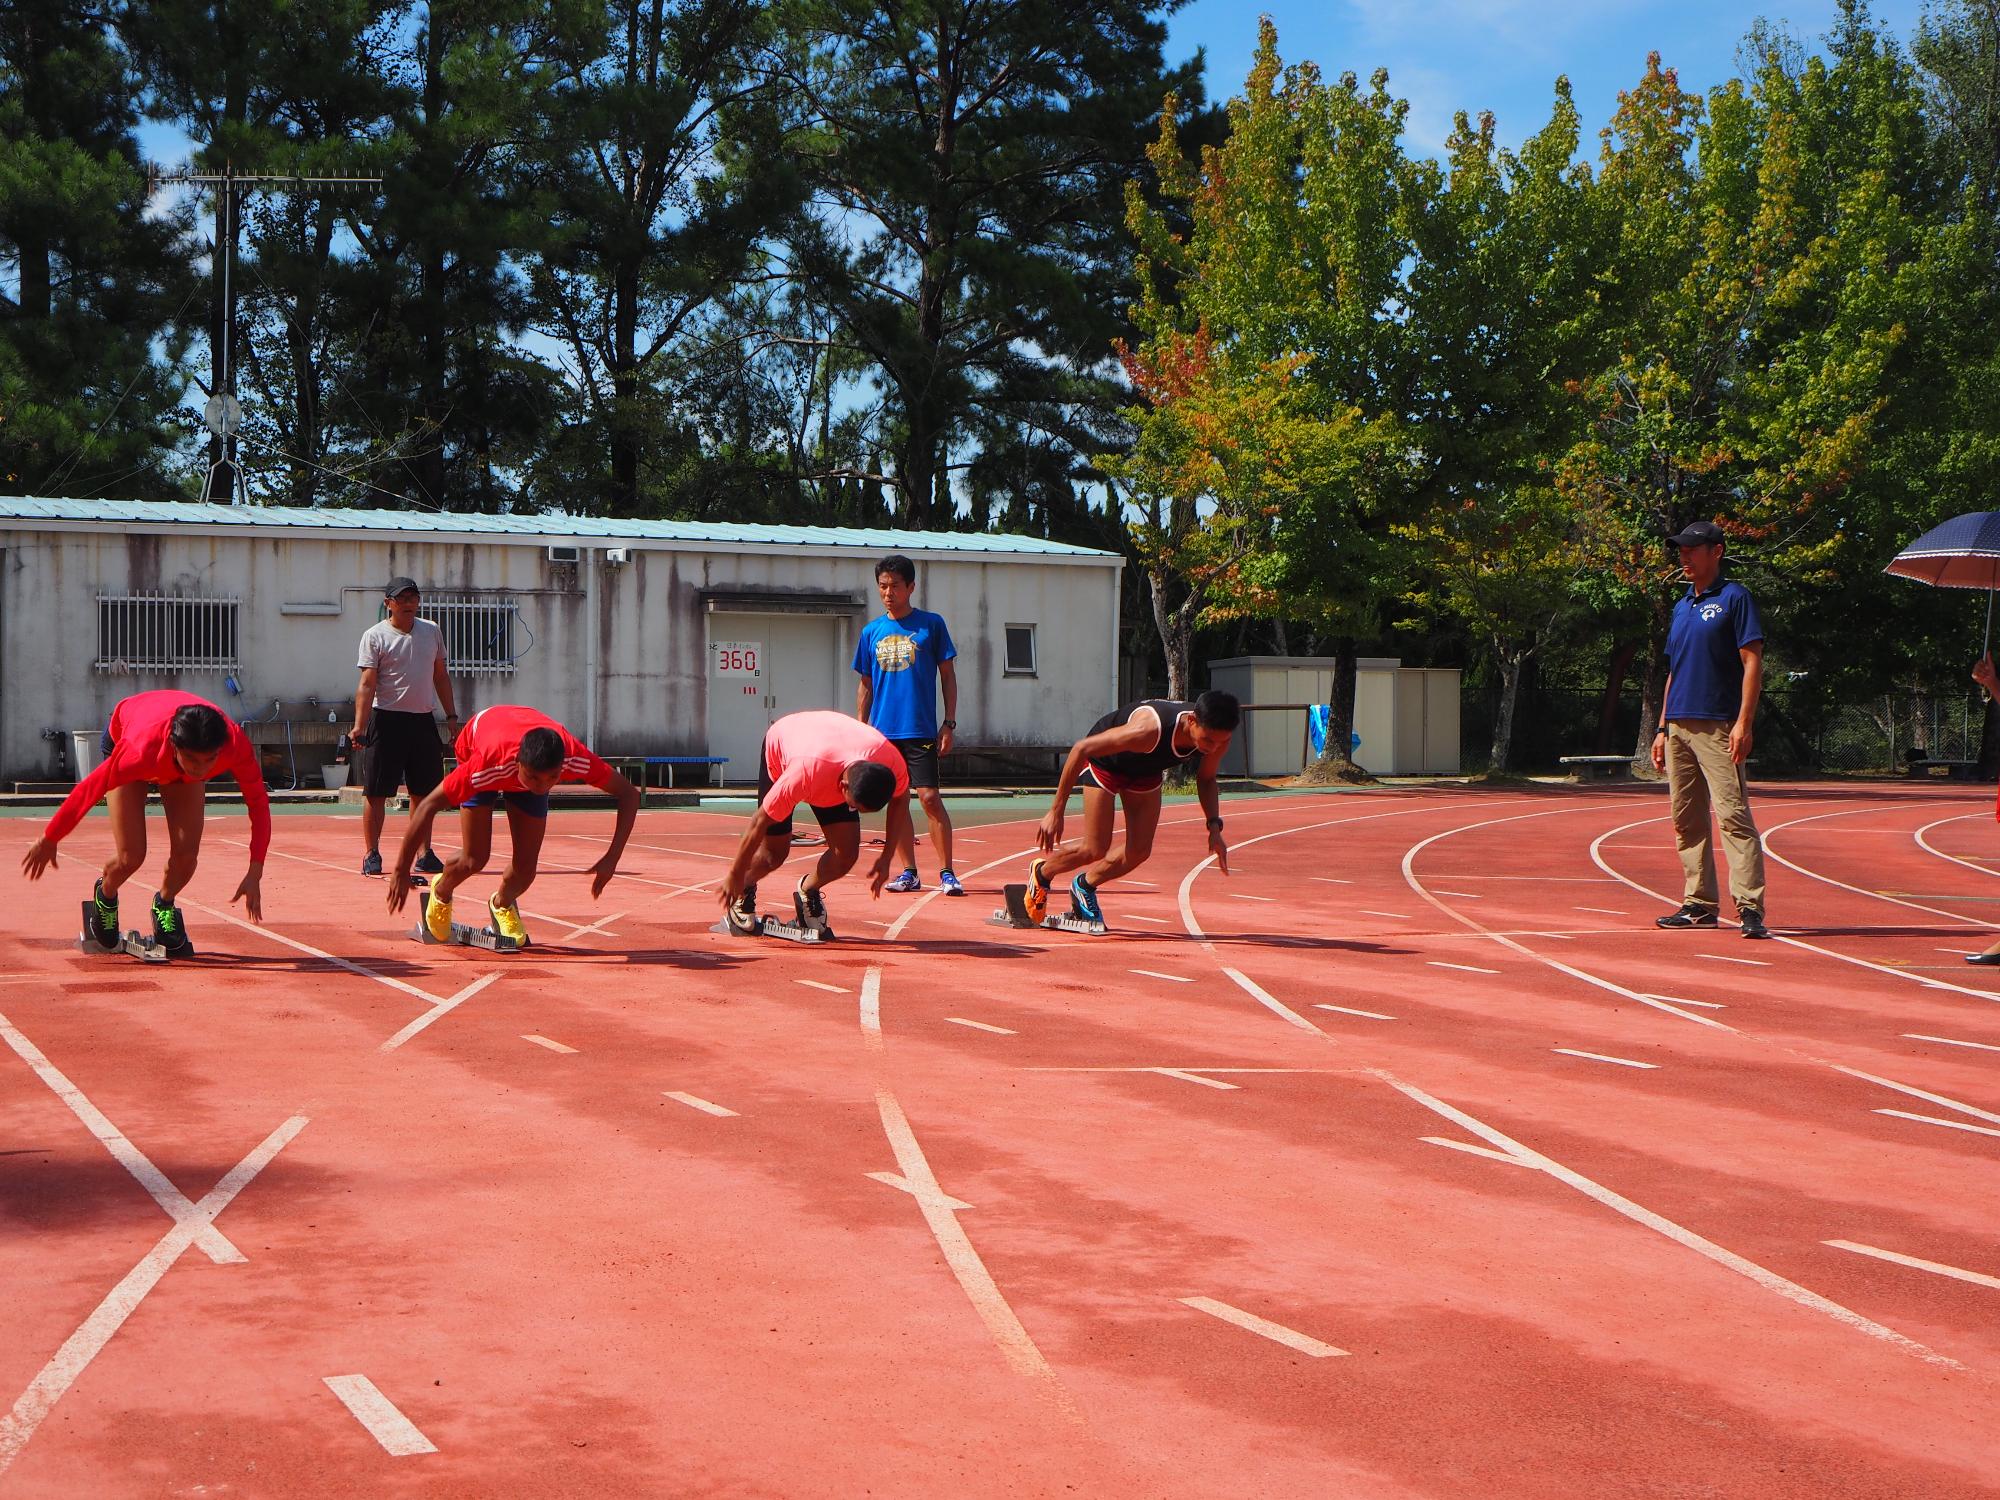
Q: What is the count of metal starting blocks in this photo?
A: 4